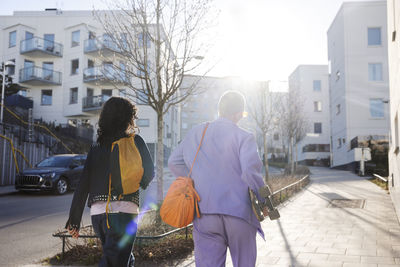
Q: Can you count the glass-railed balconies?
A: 5